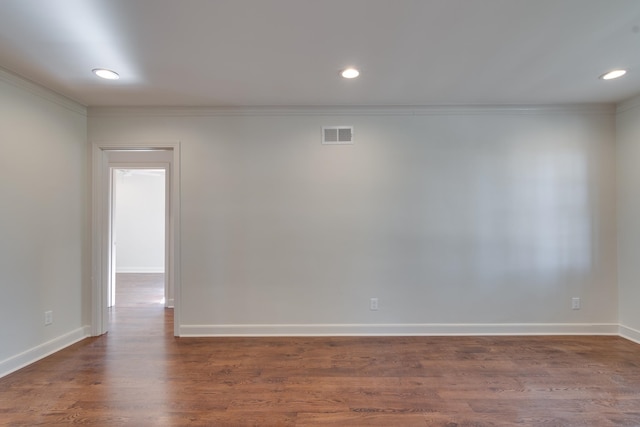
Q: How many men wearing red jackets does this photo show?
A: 0